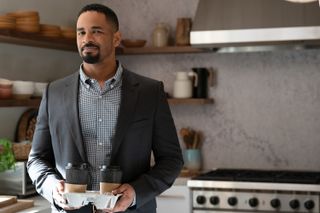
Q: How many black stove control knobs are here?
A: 7